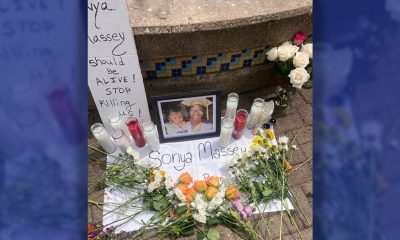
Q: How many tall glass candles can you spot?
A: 9